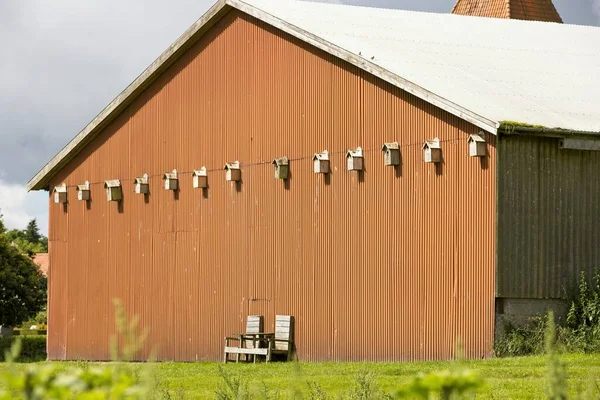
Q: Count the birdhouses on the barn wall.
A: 13